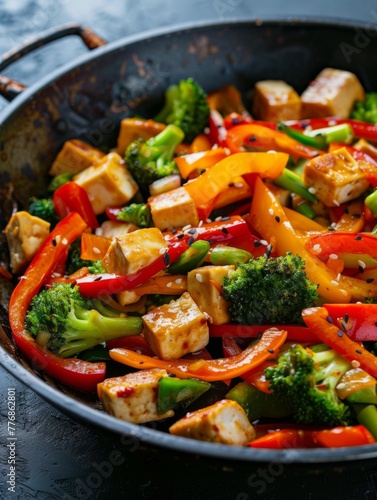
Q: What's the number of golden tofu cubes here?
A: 13